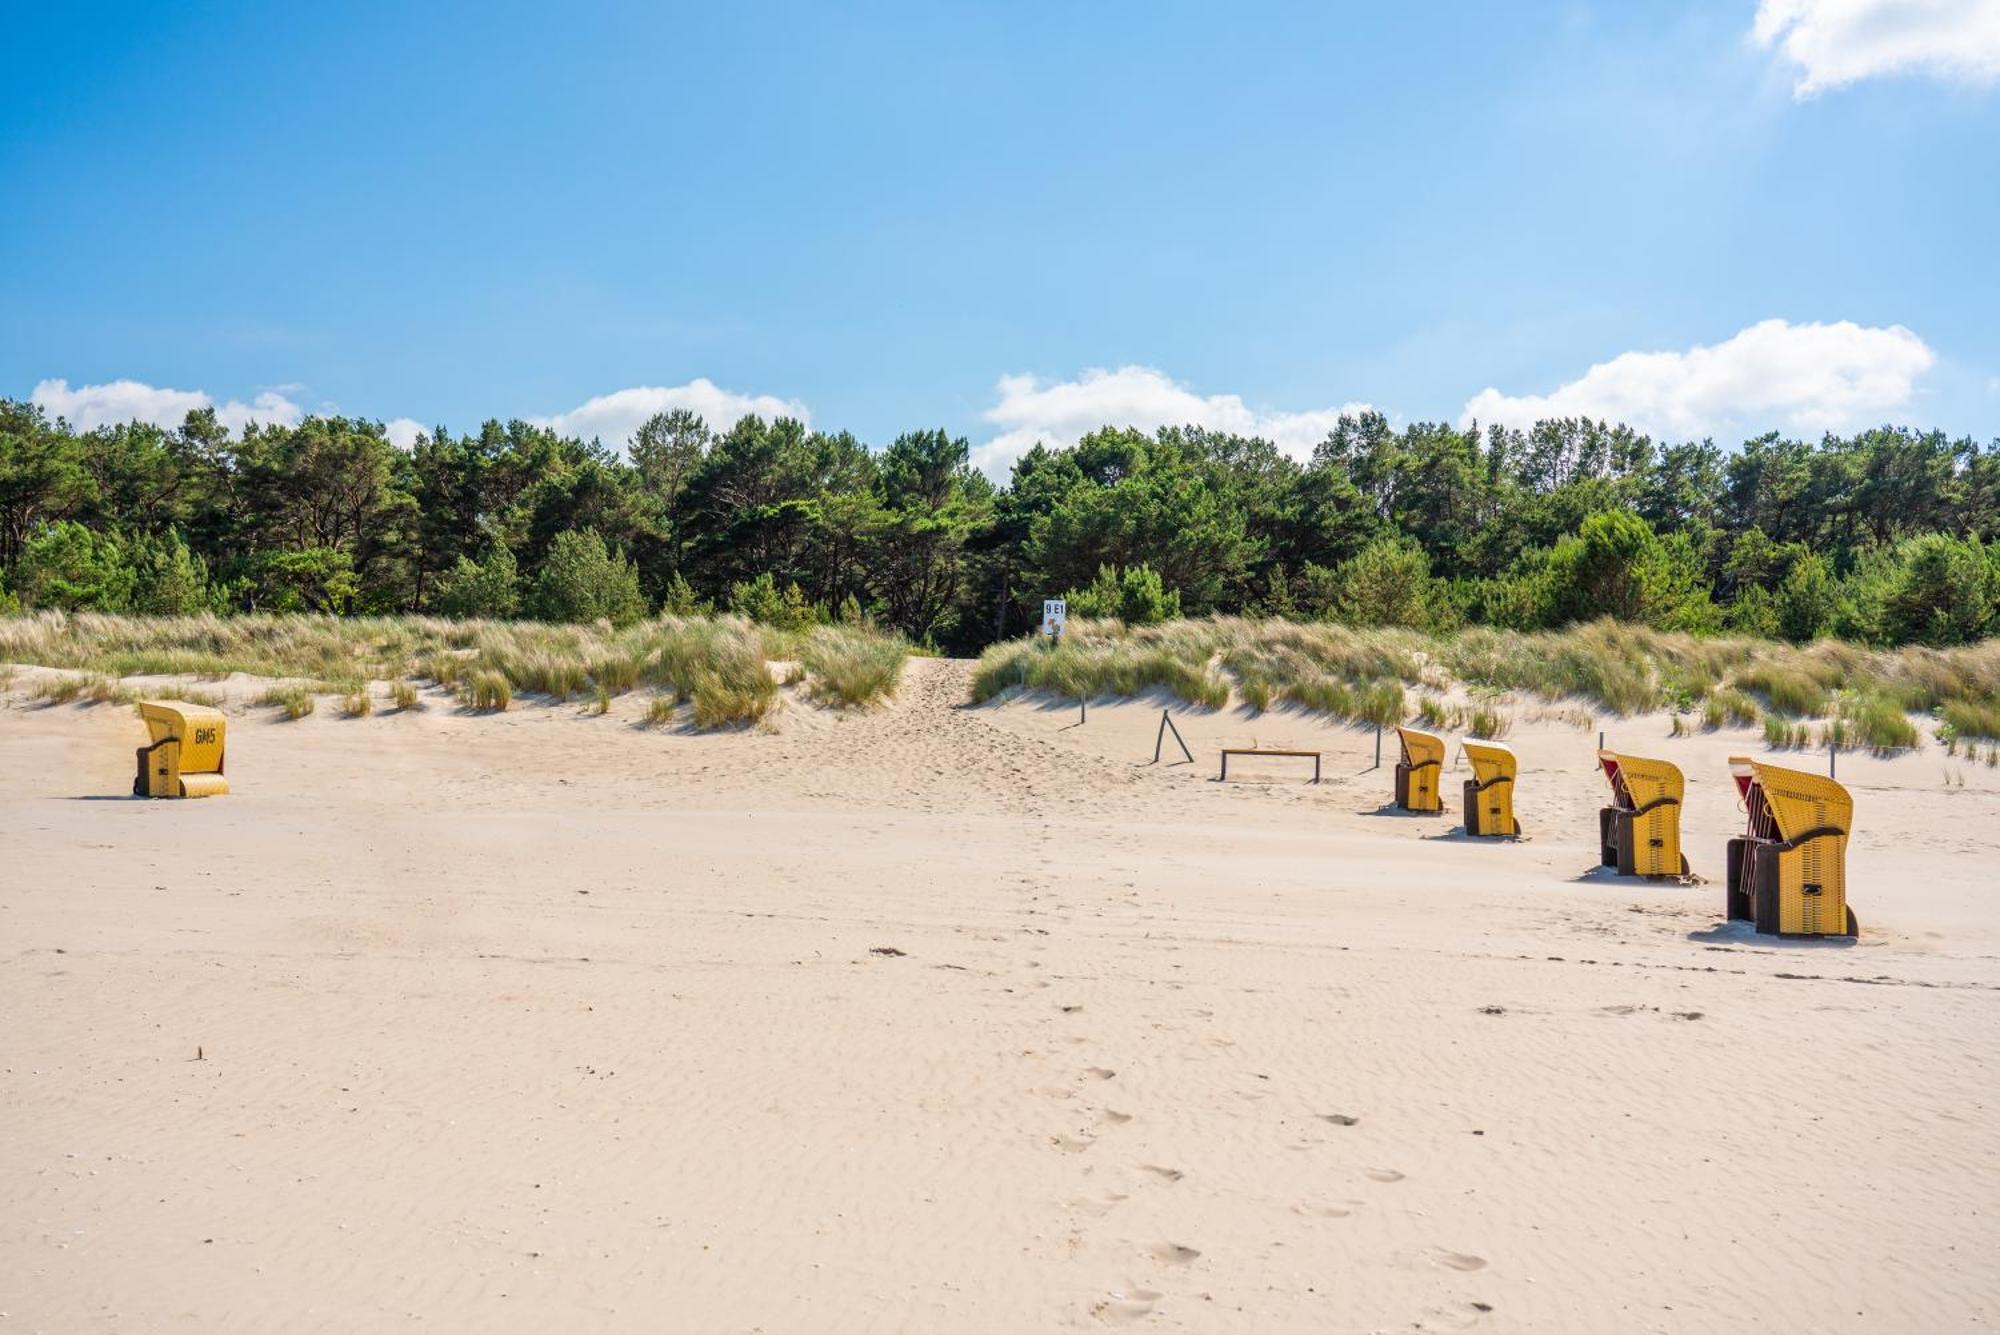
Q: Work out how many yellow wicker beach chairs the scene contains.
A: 5